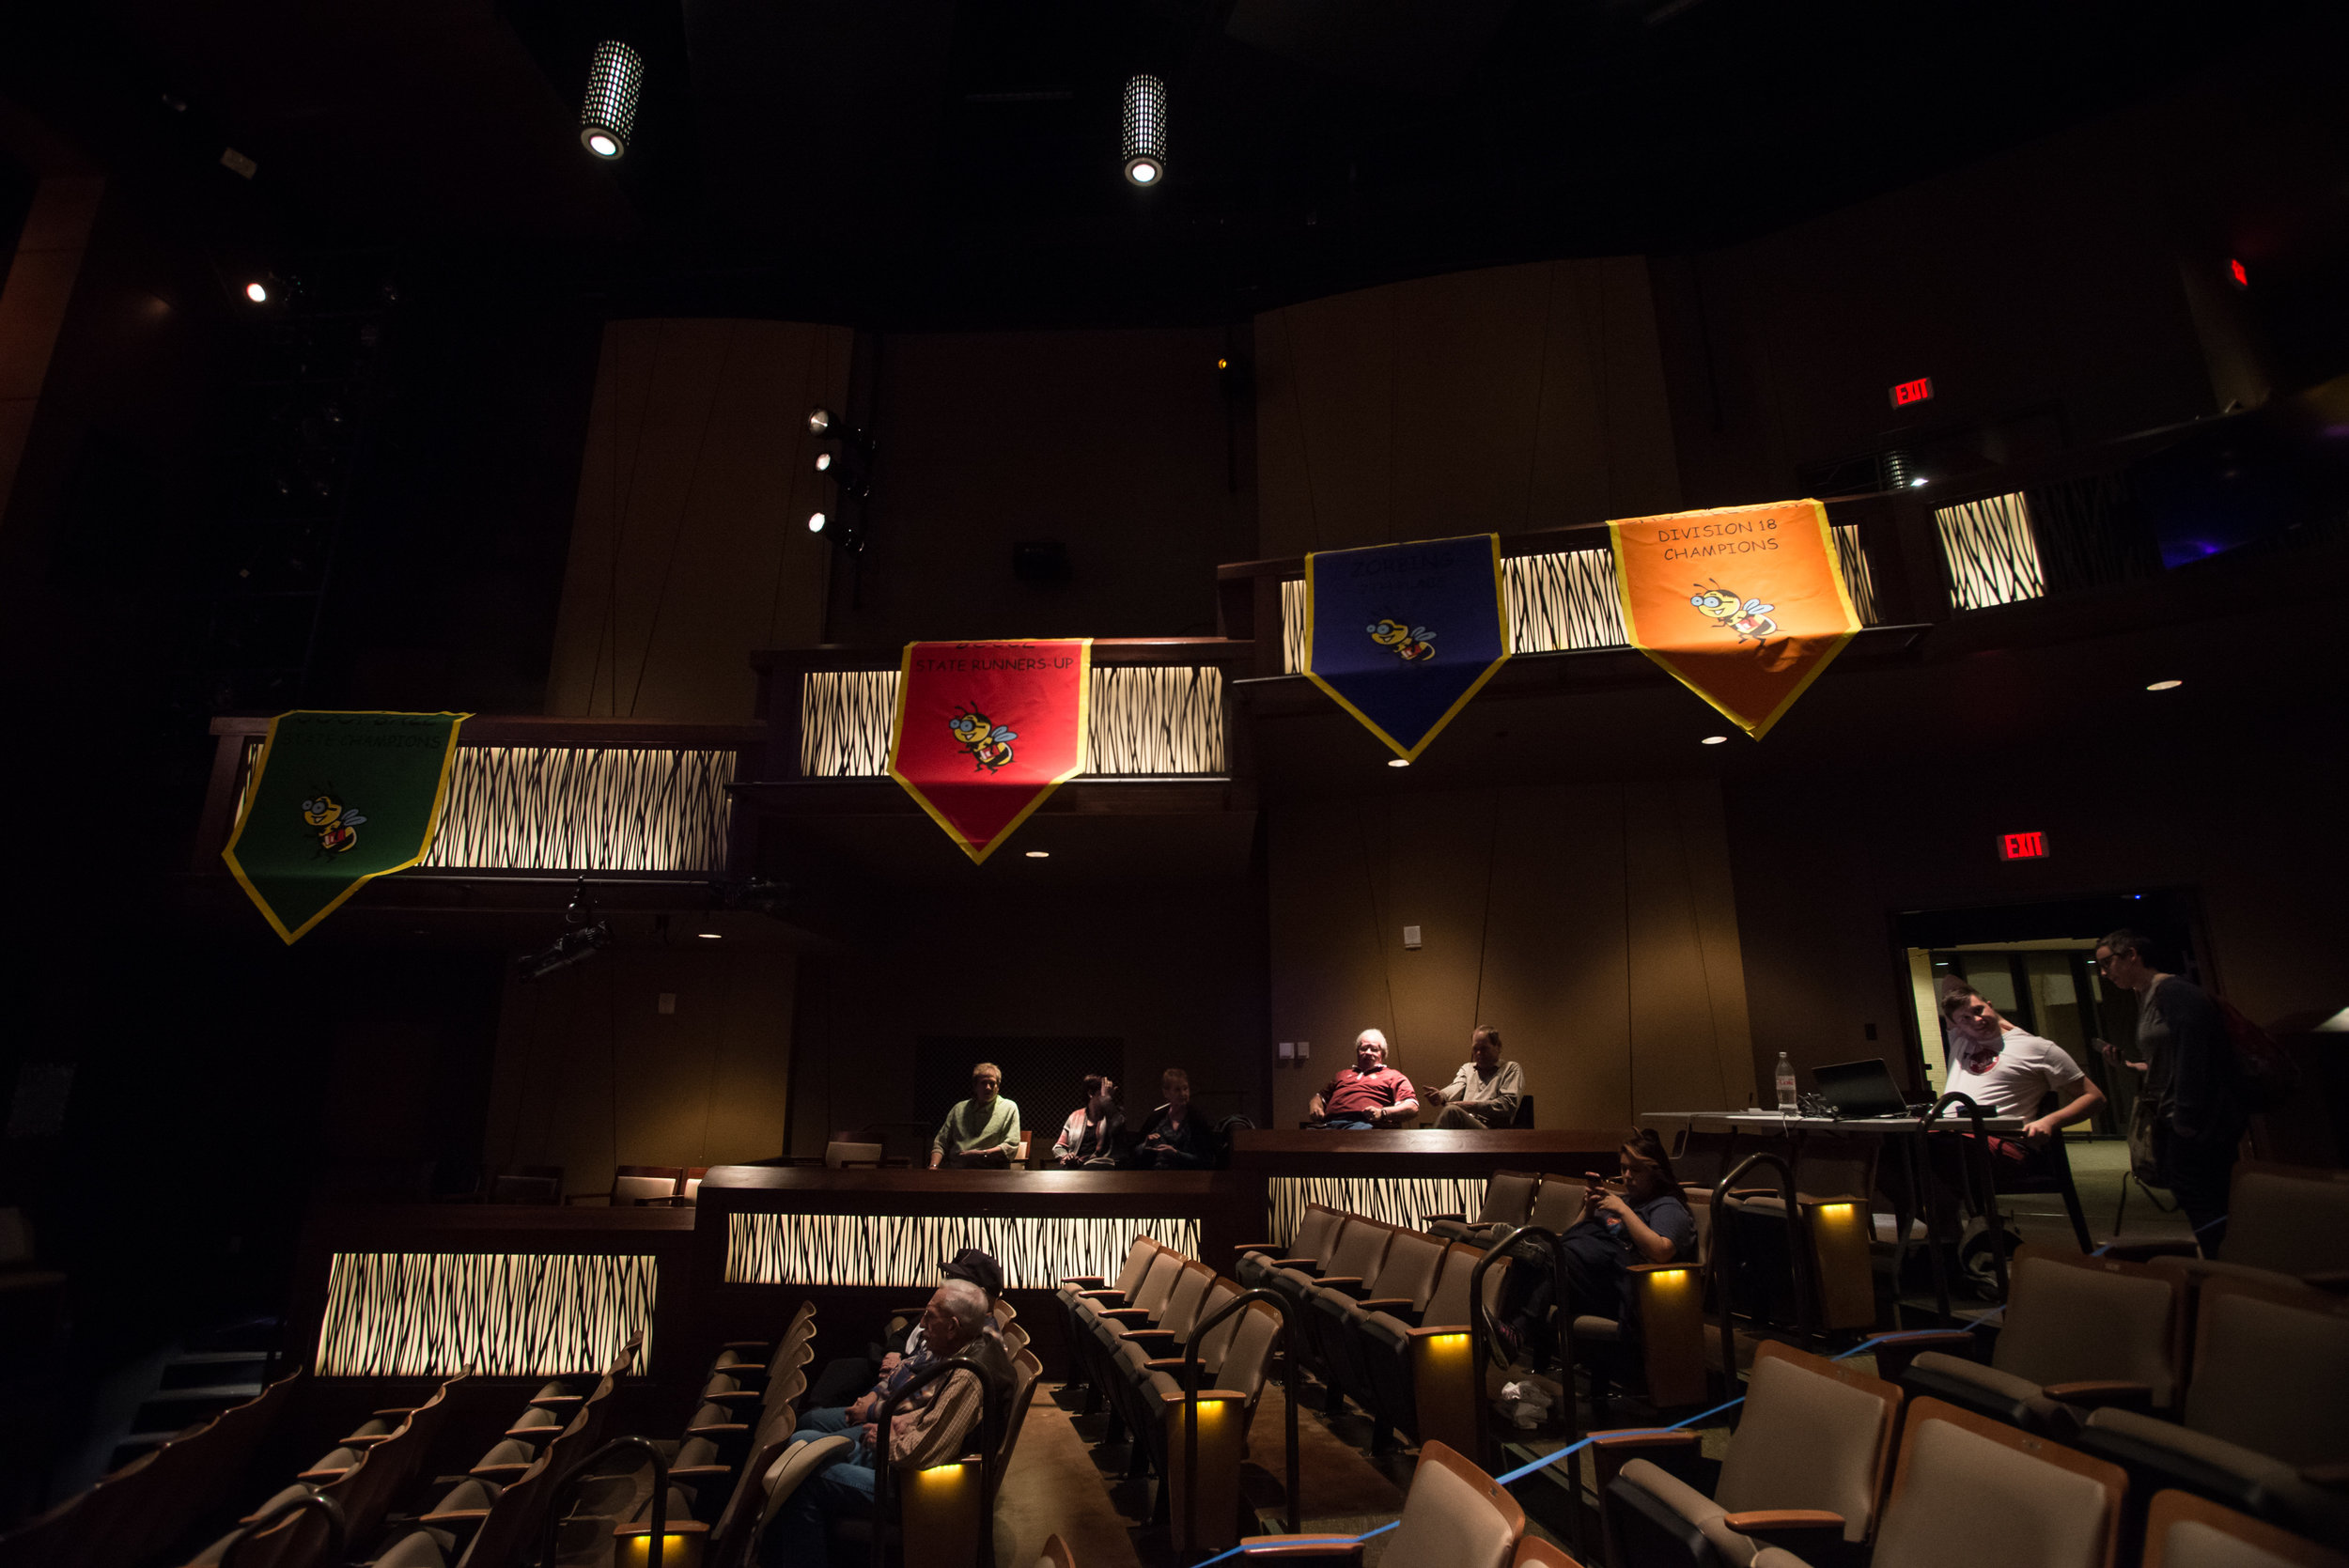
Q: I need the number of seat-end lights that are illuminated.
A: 6